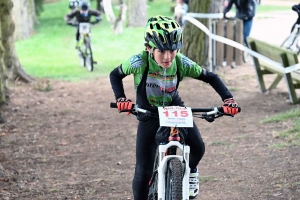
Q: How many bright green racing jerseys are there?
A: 1